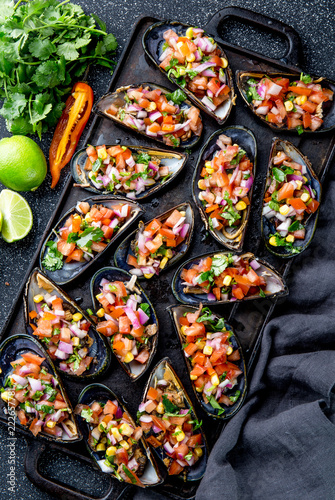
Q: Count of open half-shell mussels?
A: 15